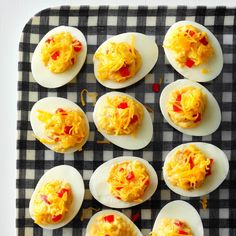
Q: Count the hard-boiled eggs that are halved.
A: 11